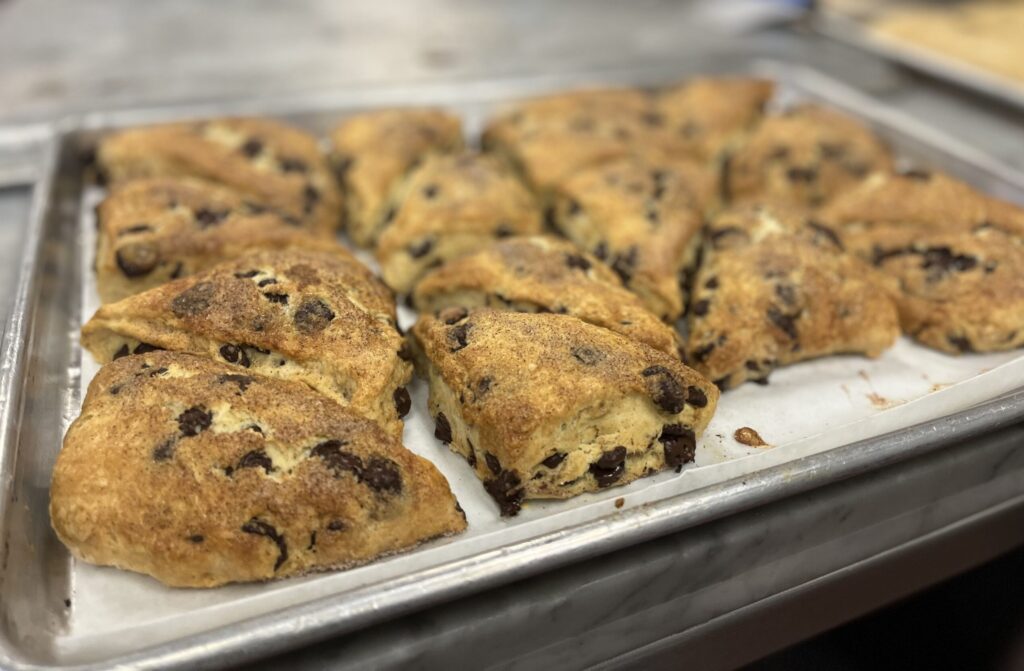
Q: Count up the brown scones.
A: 15